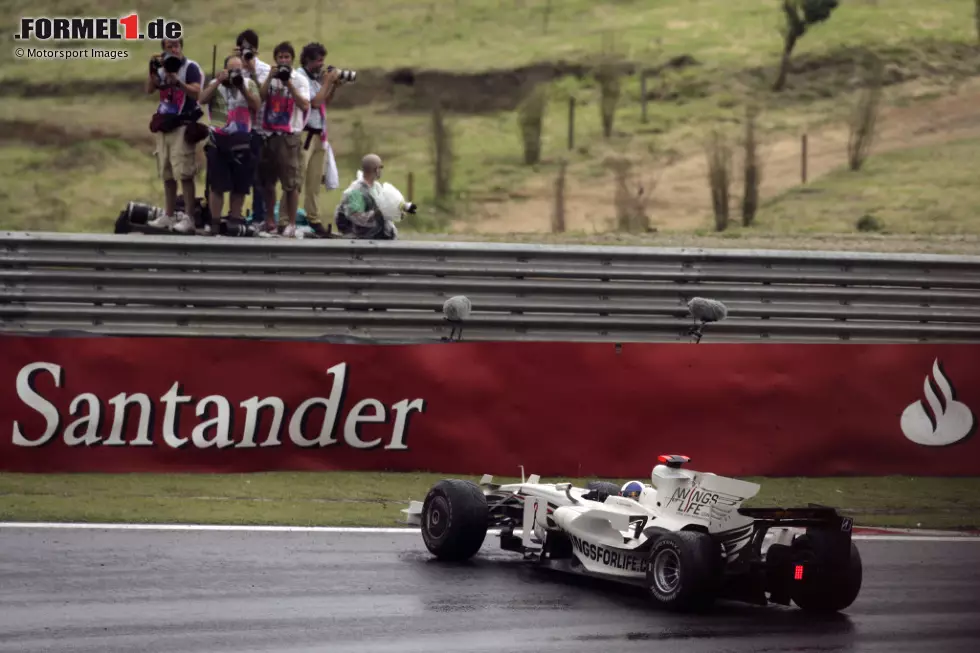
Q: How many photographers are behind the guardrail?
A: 6